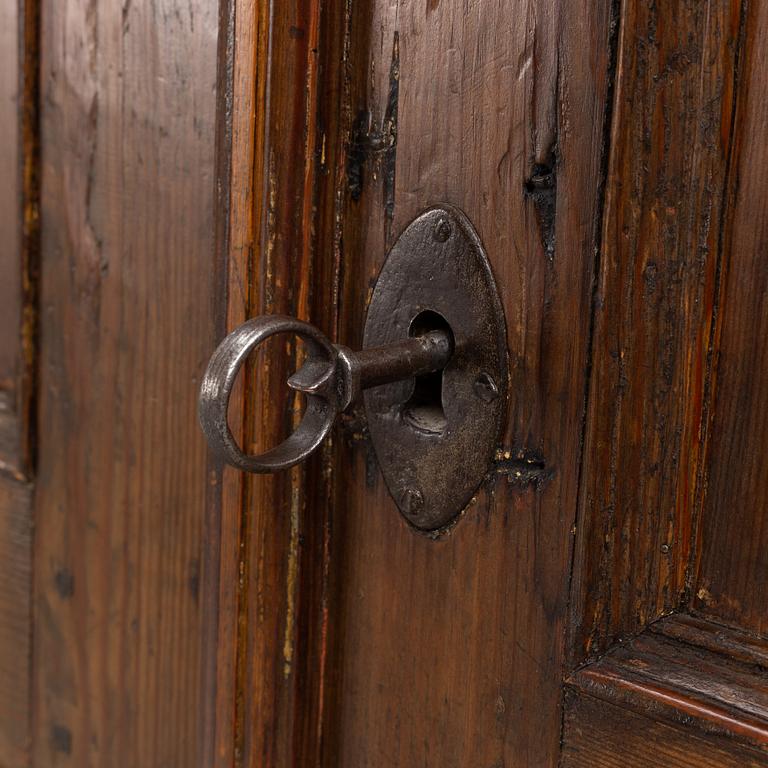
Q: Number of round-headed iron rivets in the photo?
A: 3